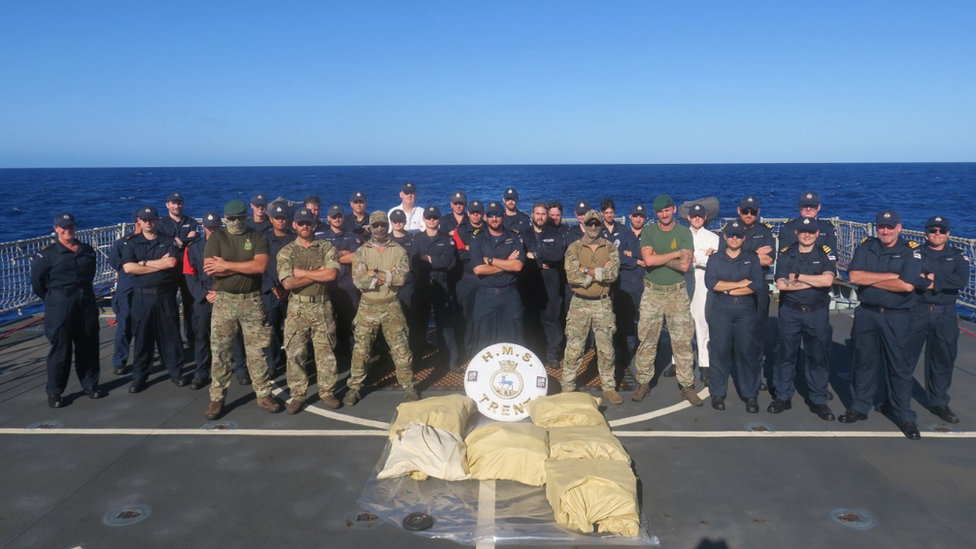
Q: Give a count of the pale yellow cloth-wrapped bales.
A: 6